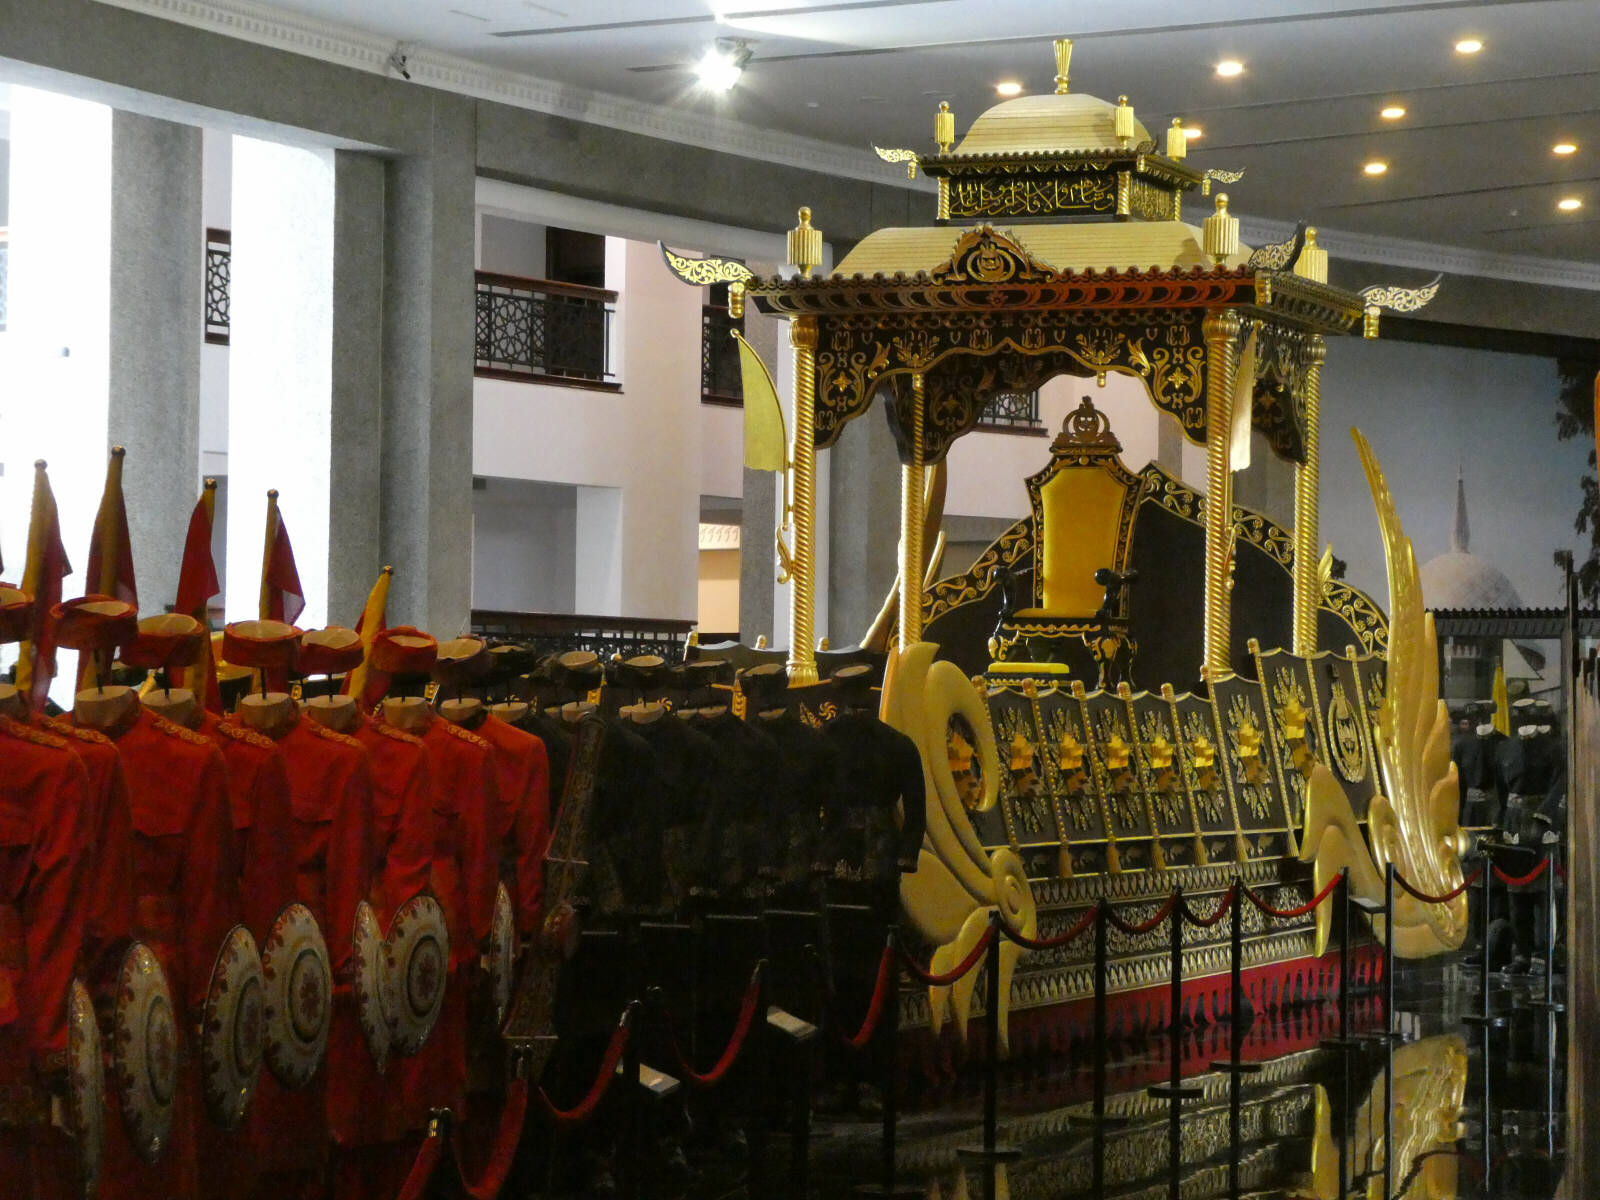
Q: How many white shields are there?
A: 7